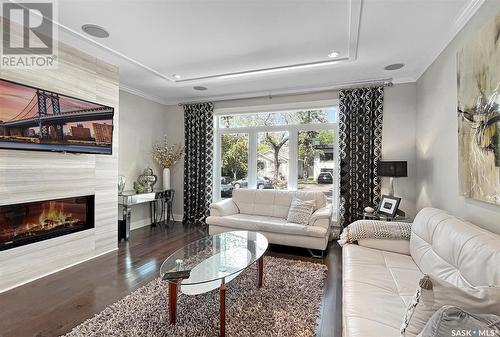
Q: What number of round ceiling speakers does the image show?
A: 3